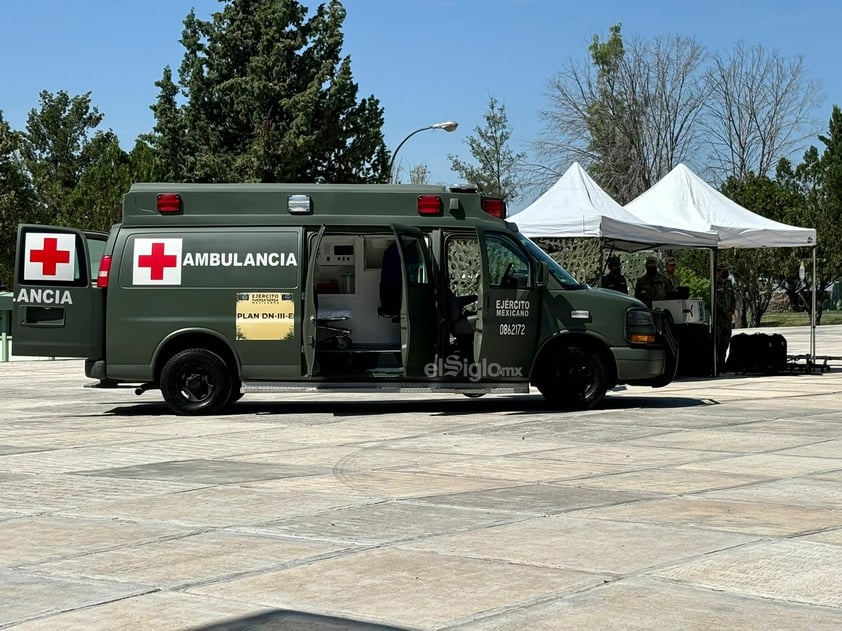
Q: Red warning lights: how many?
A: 3